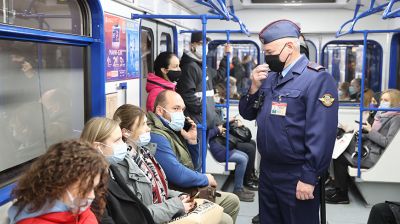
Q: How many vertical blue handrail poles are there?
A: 3